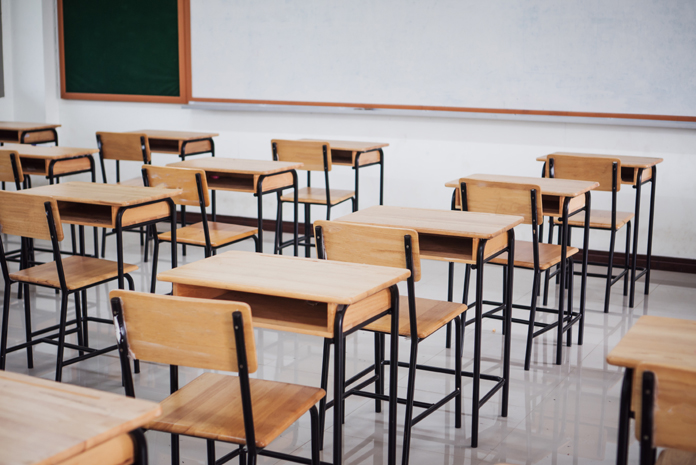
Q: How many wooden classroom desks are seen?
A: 12